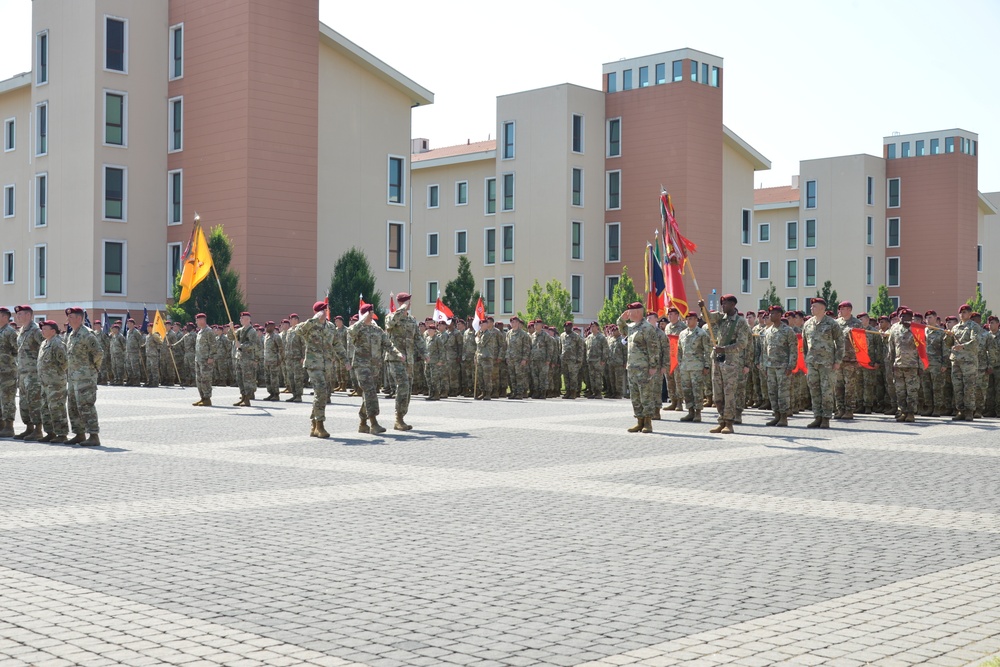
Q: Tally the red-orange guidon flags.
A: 4